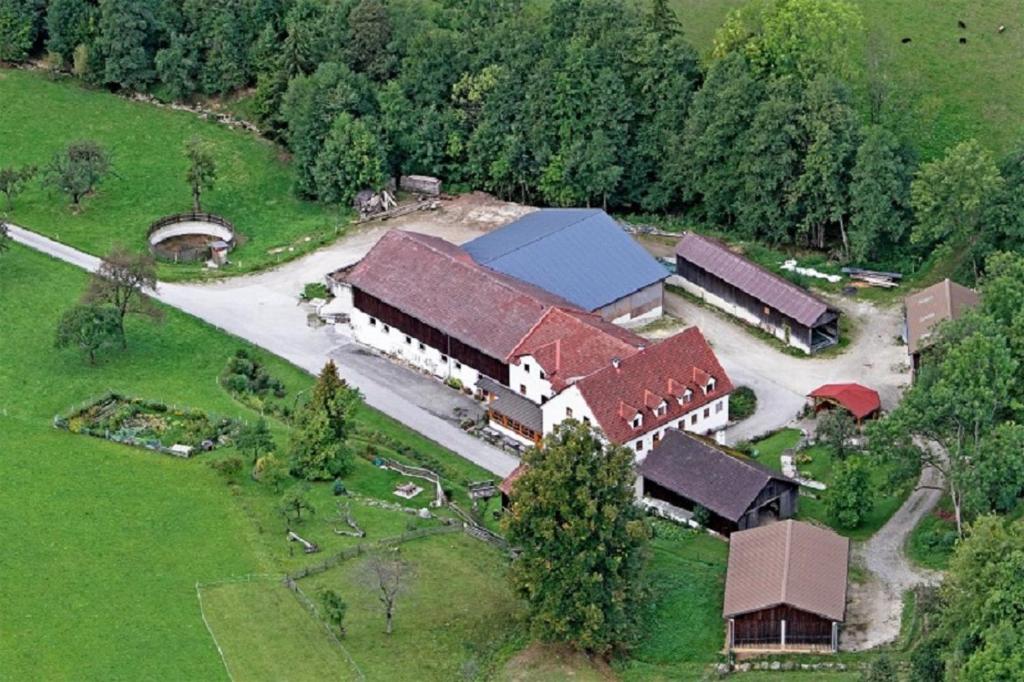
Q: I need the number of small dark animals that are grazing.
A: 3